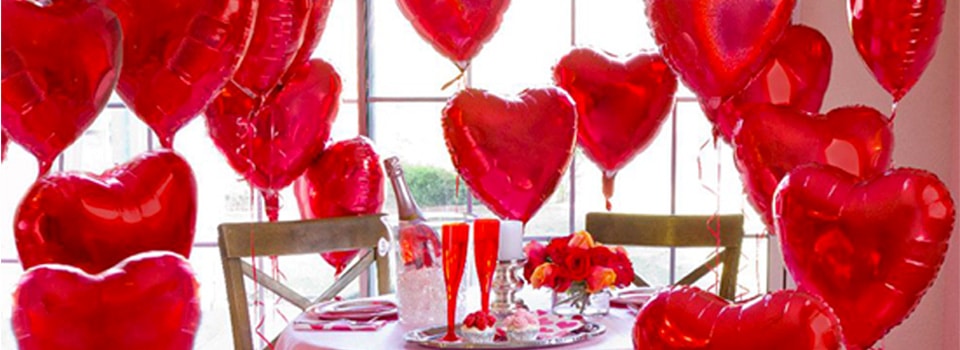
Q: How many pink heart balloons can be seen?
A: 0